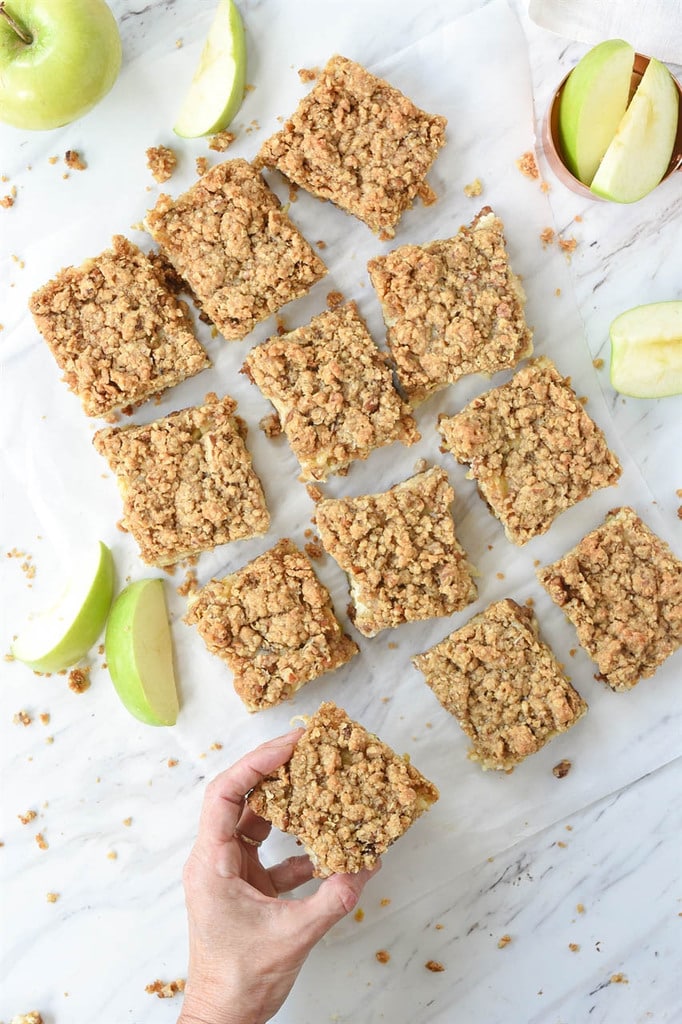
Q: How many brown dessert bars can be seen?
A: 12